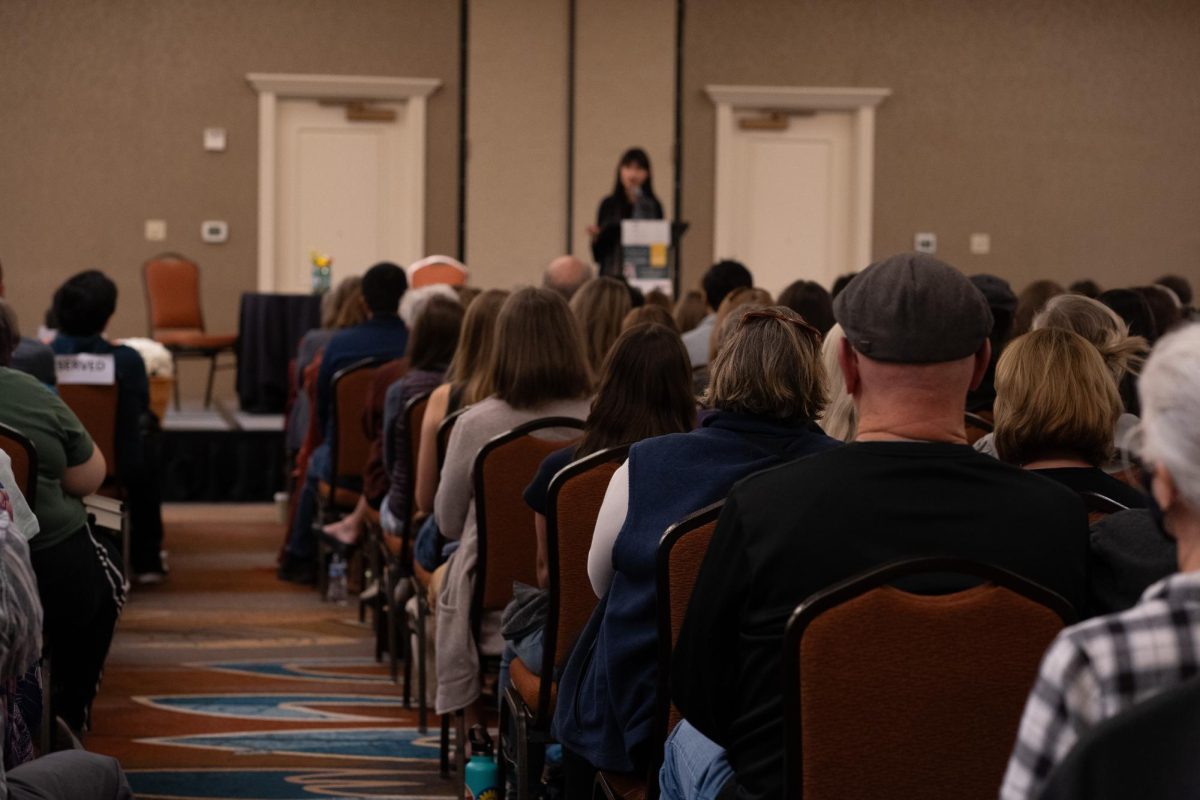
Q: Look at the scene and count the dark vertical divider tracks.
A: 3